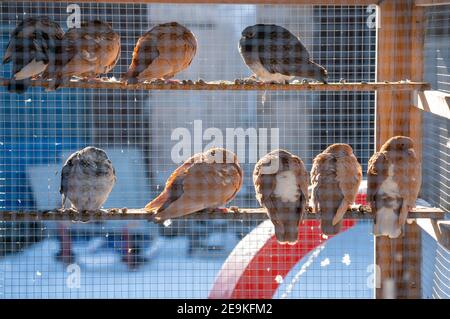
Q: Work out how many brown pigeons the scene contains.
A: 6